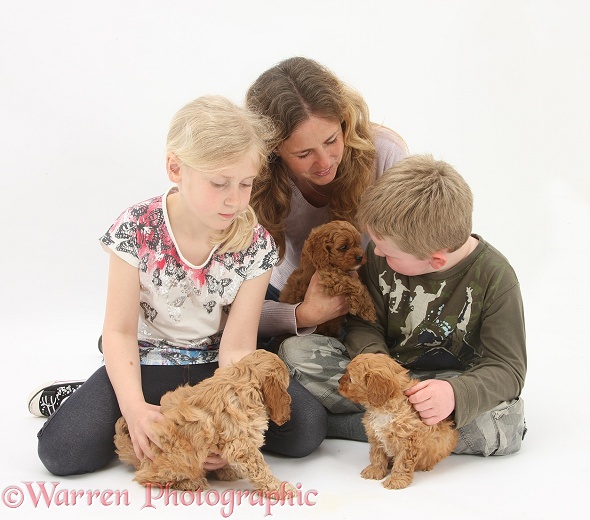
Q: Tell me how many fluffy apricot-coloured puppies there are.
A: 3